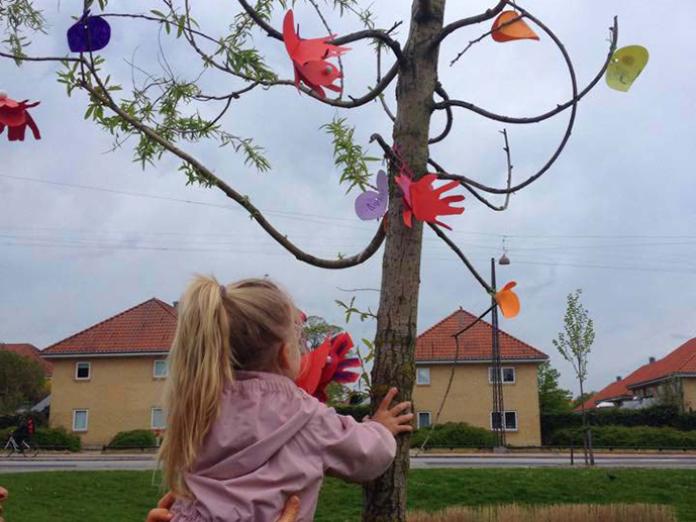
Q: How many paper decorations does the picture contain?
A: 9